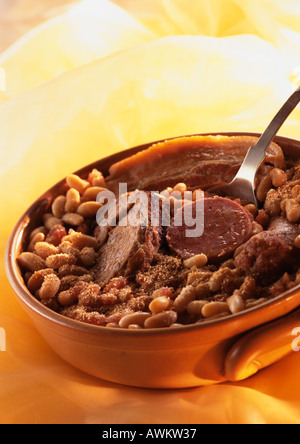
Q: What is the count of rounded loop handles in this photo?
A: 1